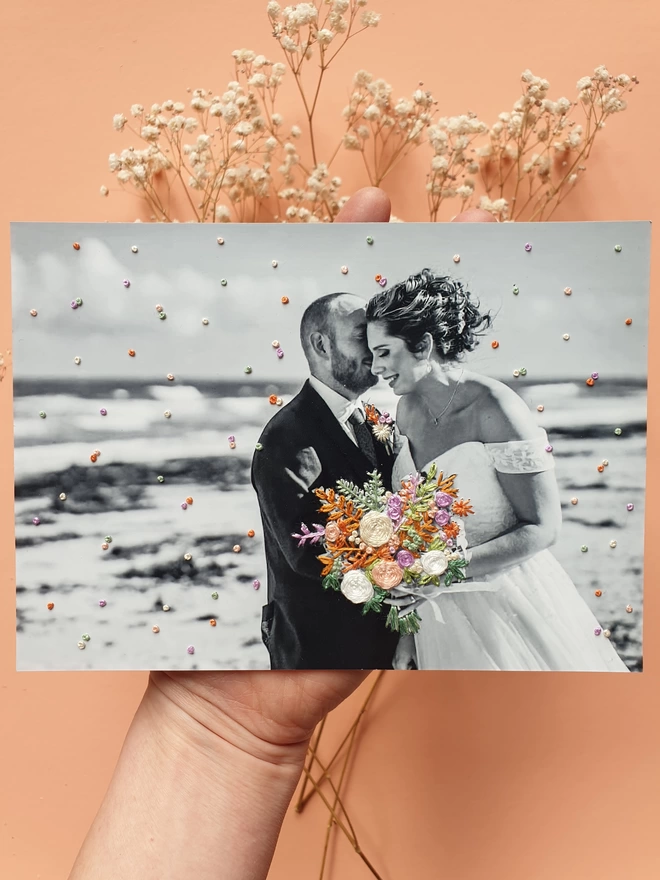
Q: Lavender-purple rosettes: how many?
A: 5